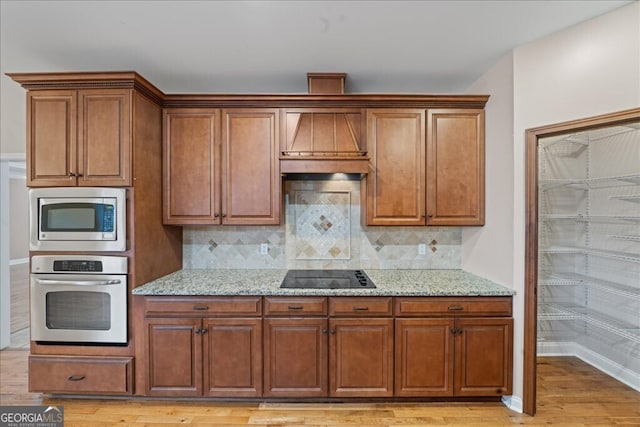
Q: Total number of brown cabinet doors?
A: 12